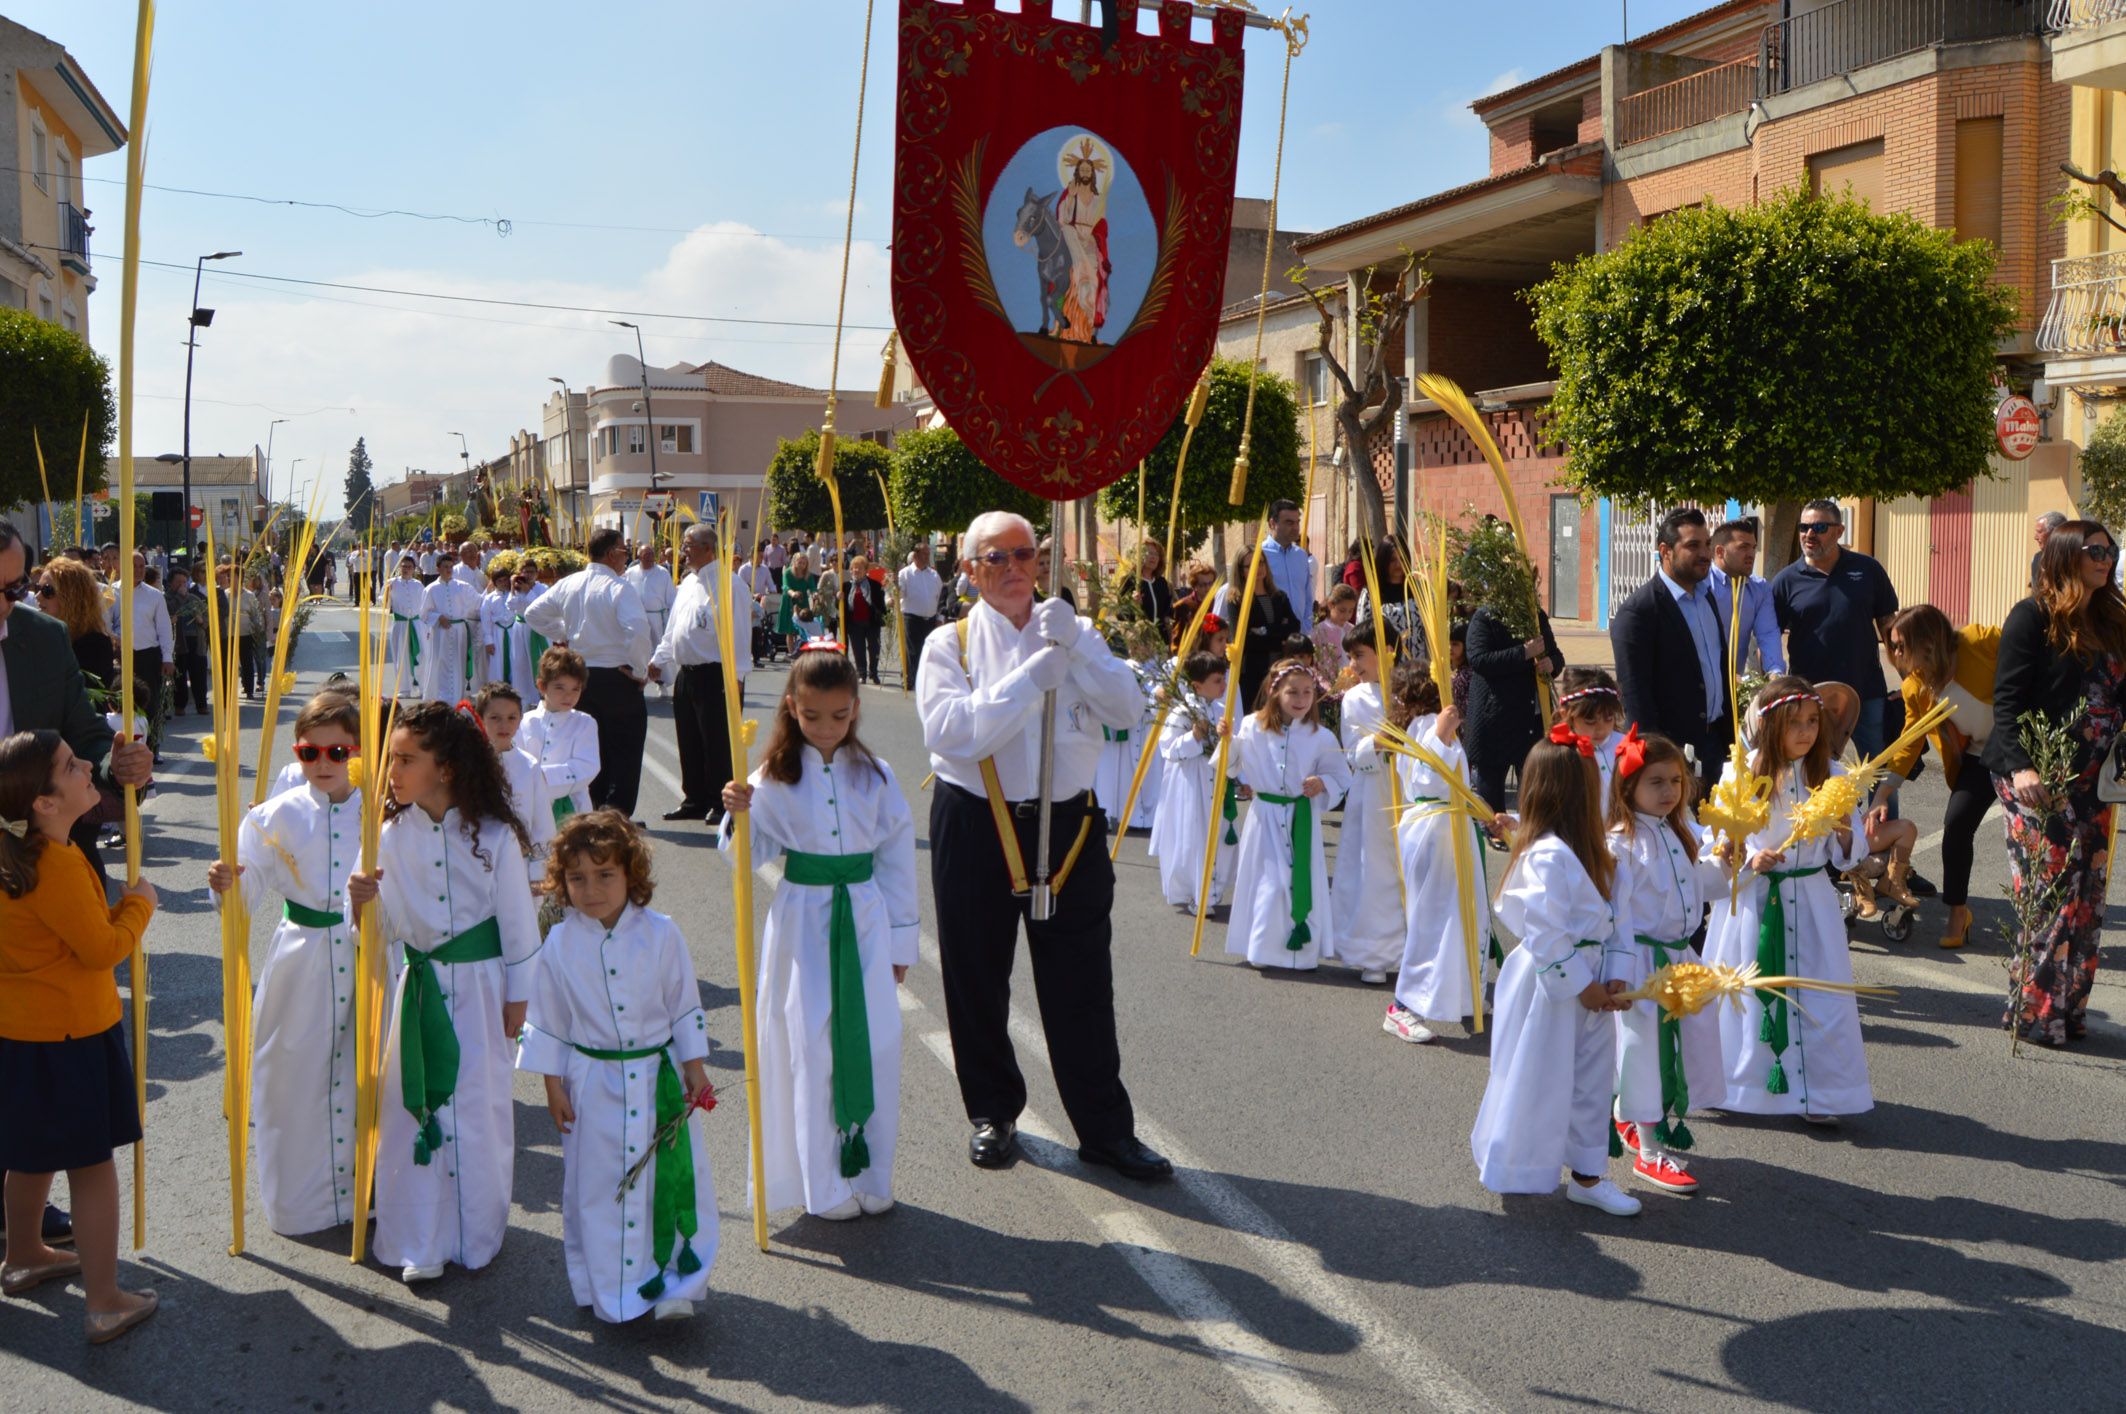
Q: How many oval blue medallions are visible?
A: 1